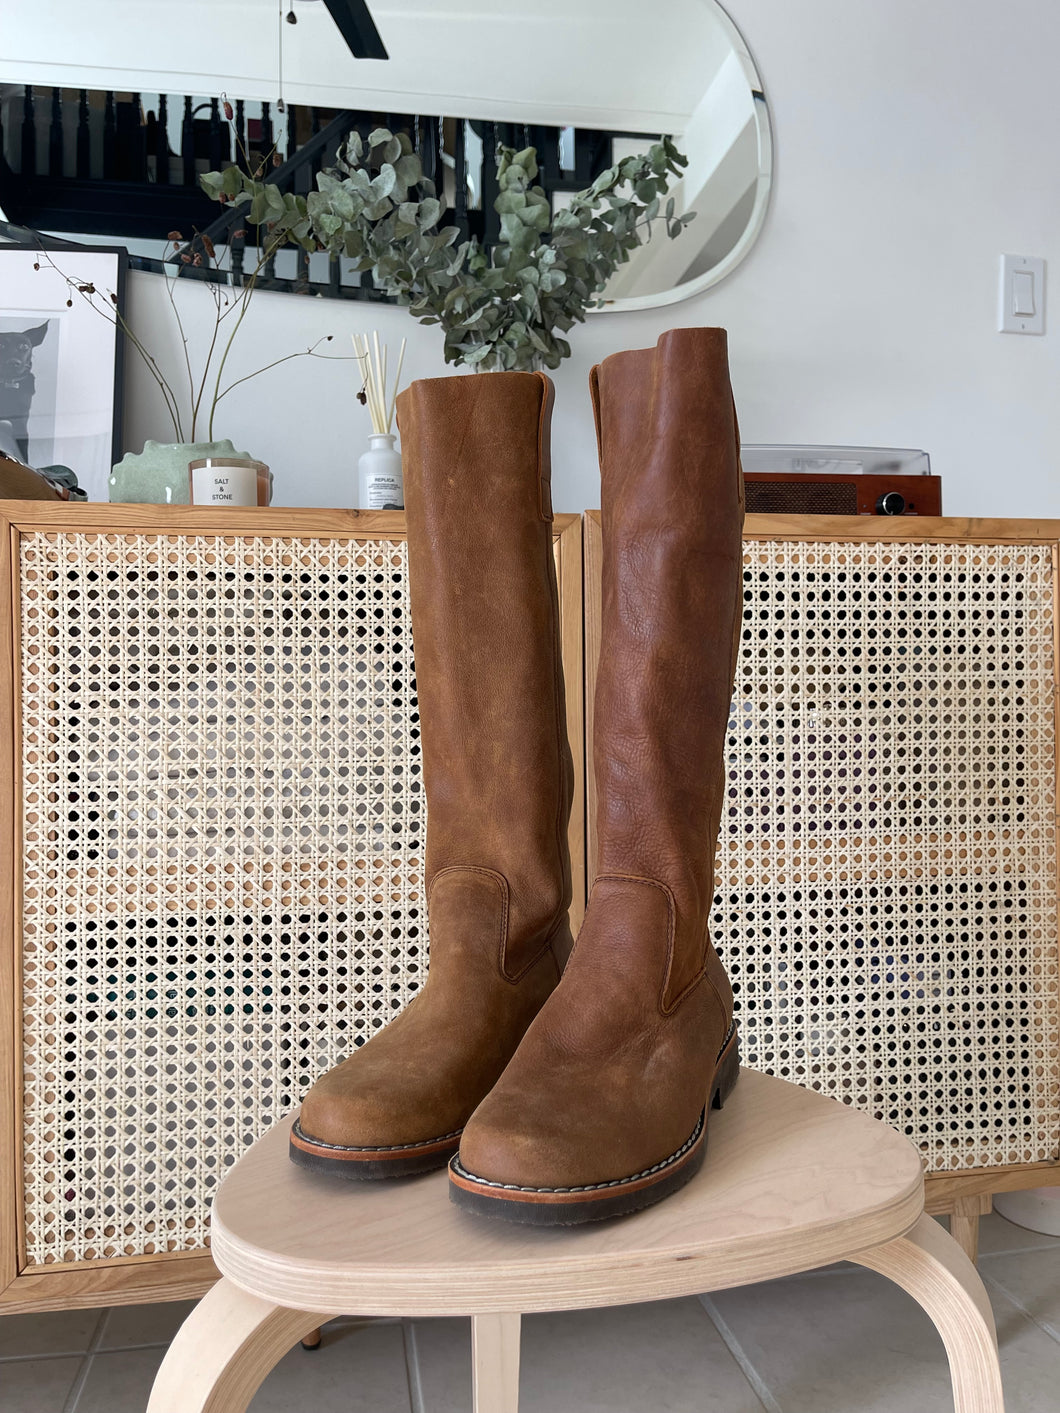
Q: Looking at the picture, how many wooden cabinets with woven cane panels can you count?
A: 2